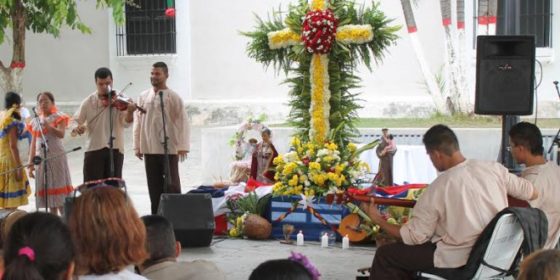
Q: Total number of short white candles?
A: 3